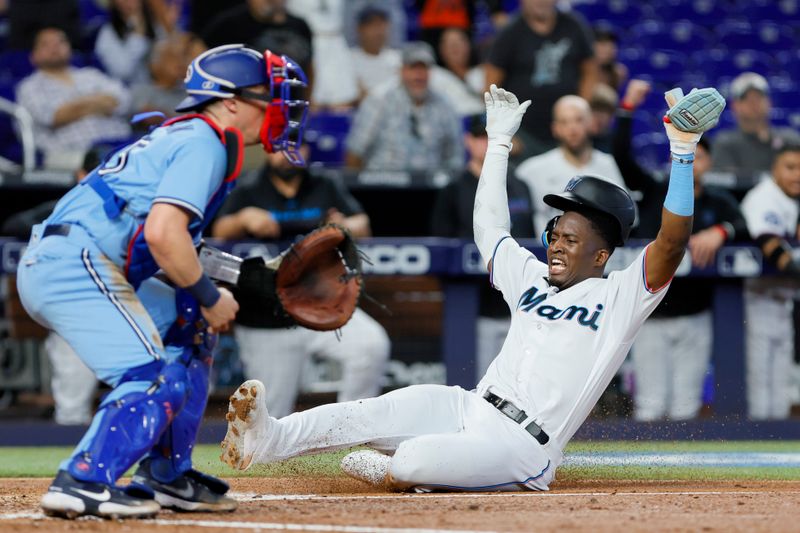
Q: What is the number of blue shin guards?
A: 2